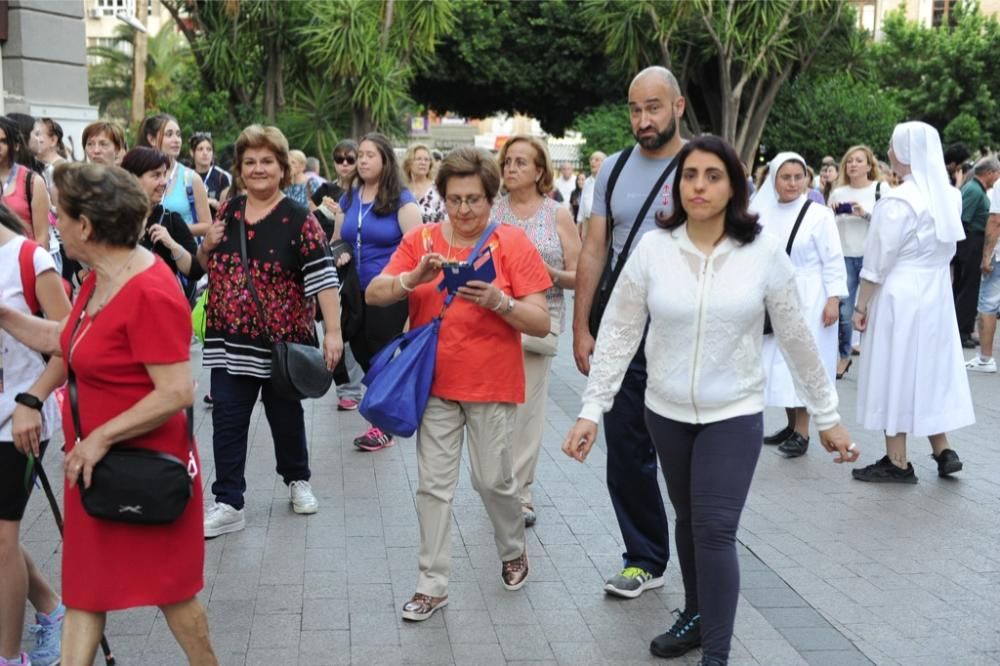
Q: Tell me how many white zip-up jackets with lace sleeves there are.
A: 1